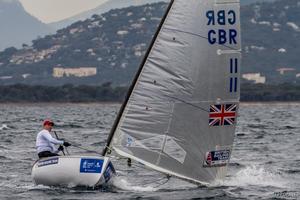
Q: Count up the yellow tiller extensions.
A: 0